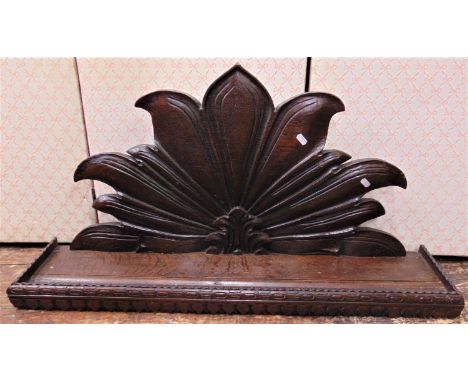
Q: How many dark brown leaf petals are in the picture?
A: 11